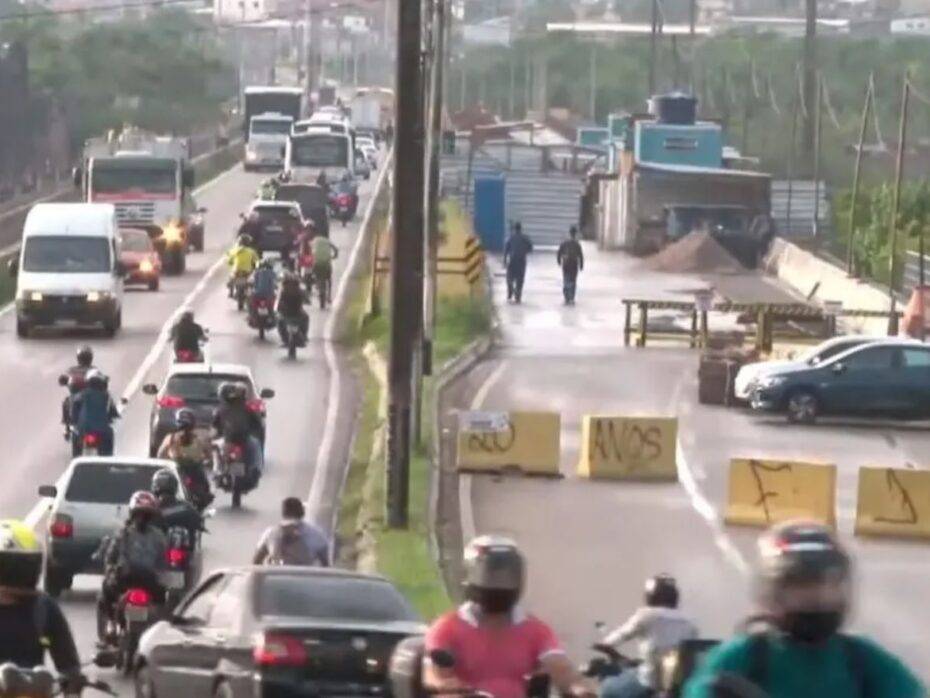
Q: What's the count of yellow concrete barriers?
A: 4